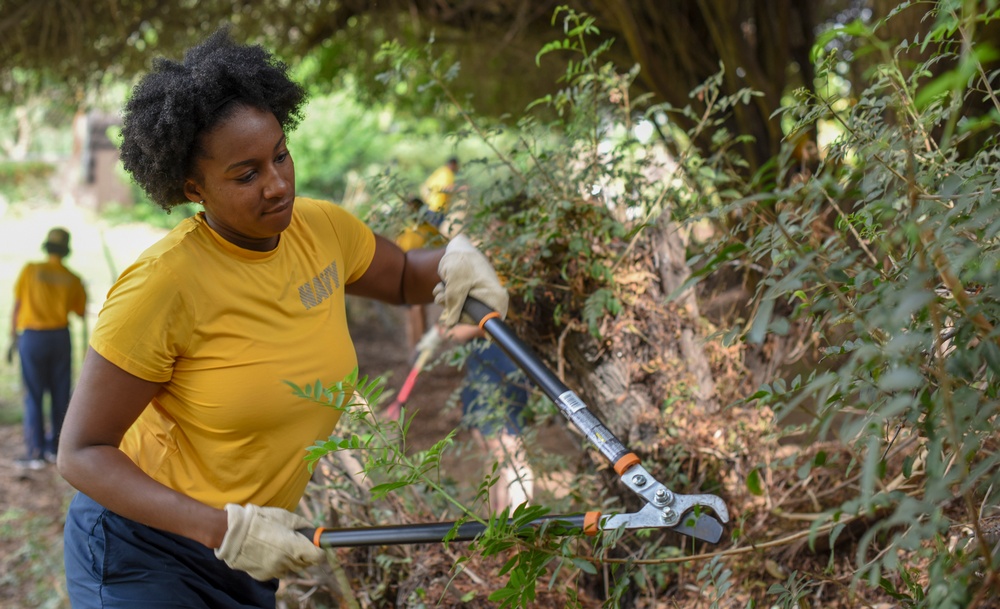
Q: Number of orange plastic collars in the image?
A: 4